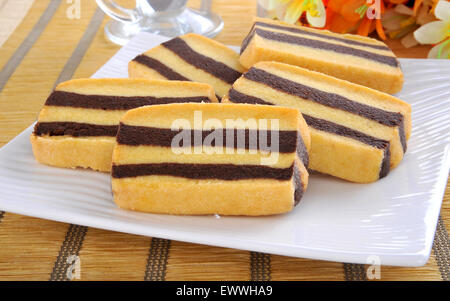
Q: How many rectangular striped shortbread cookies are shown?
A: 5